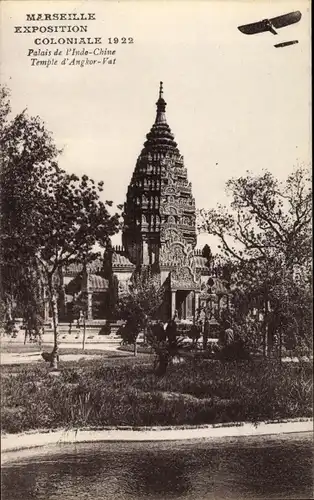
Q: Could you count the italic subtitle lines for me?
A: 2